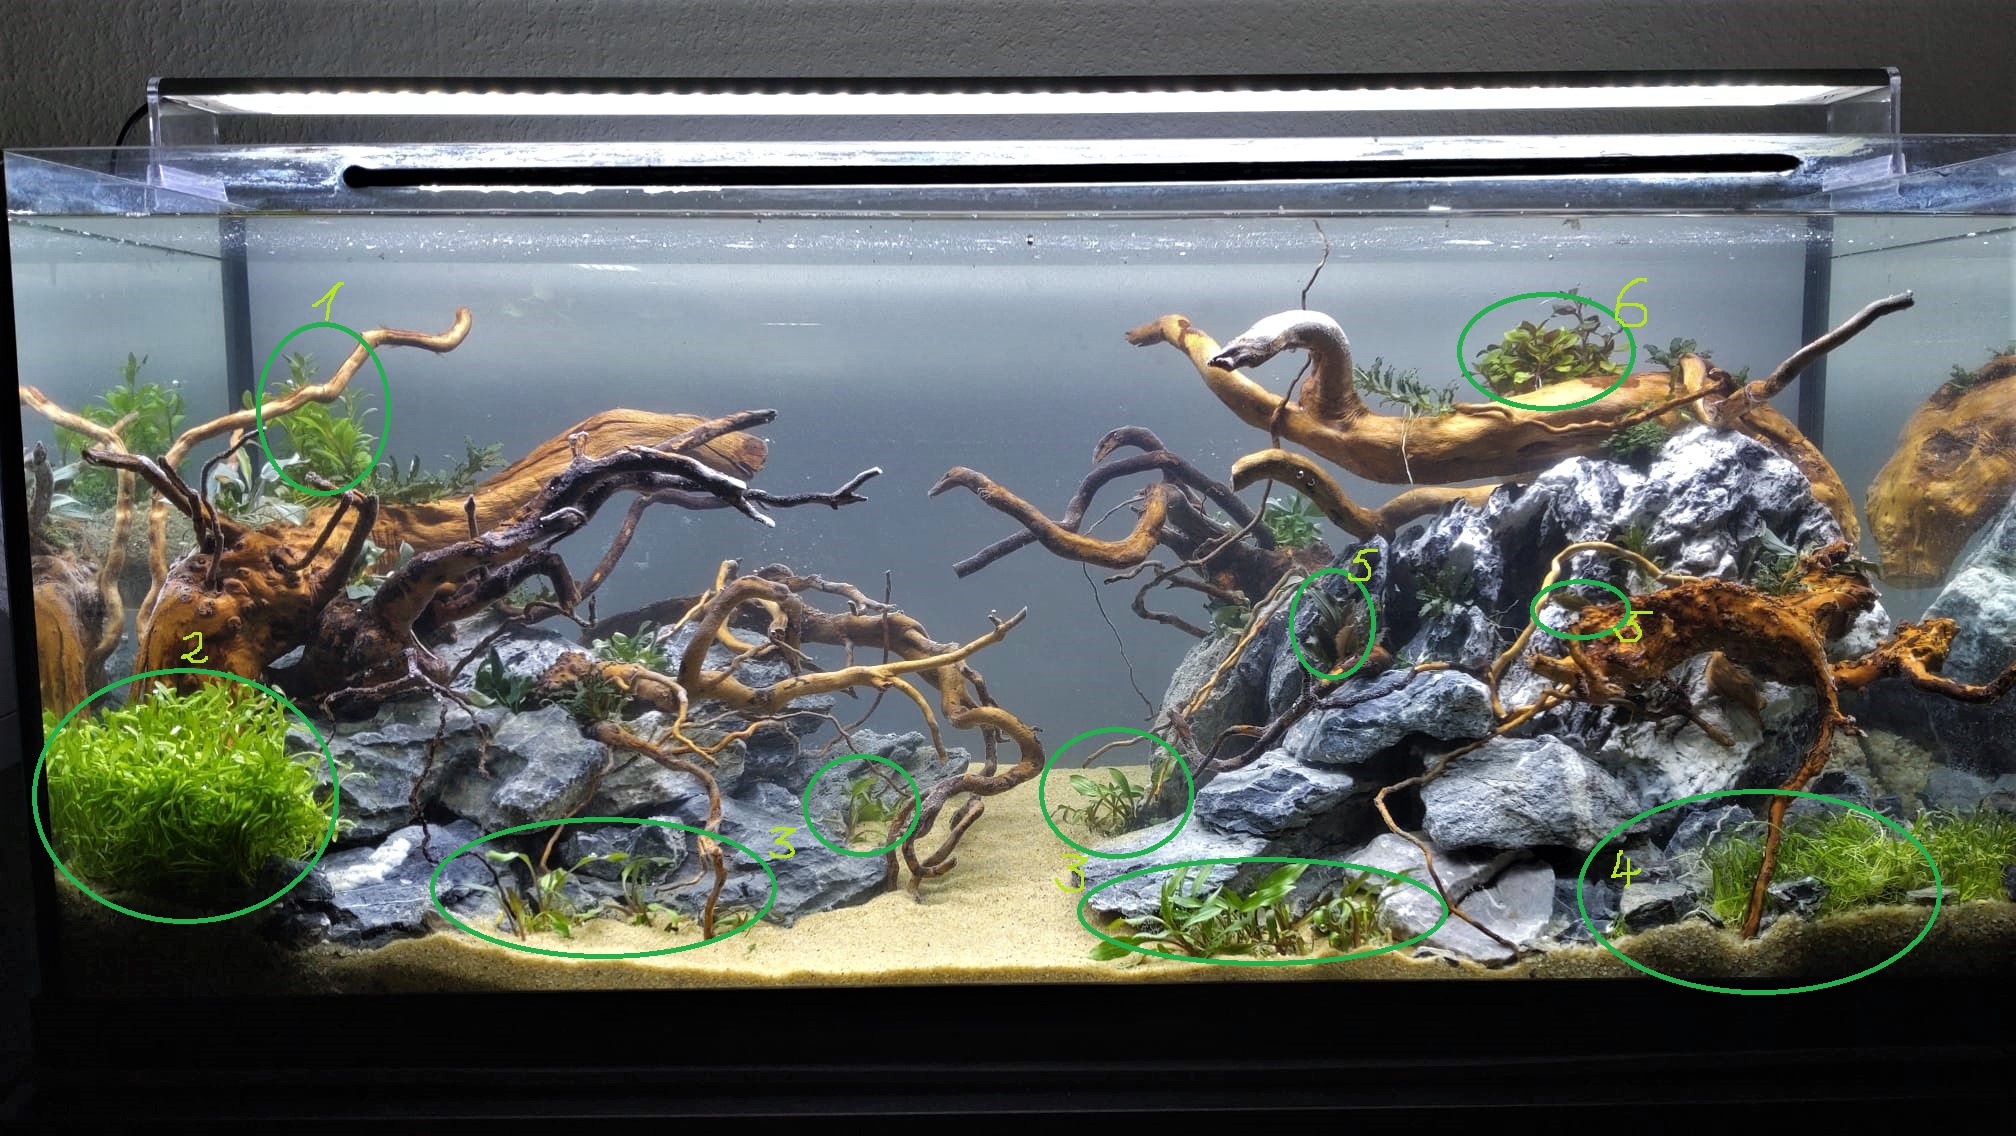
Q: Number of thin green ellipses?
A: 10